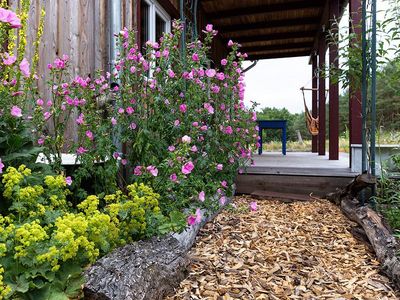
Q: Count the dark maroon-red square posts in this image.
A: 4